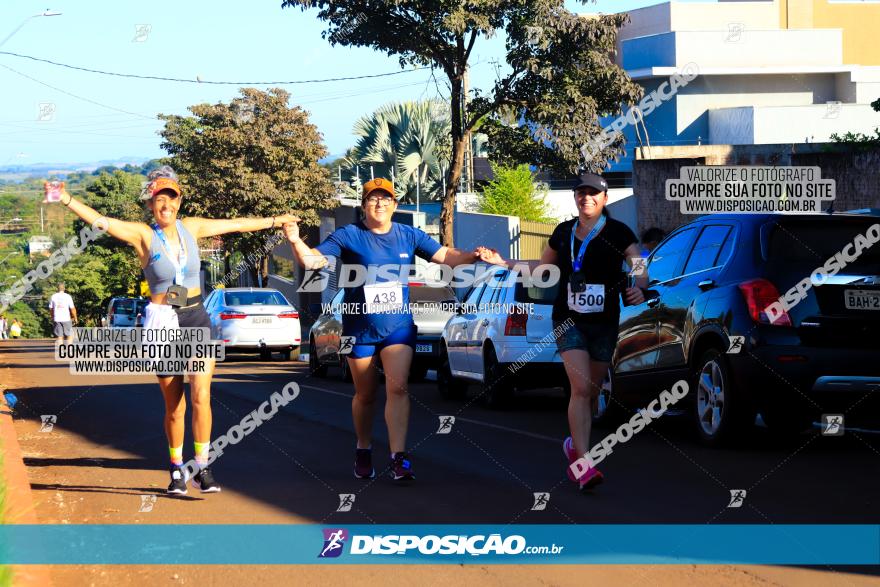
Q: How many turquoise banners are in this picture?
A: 1